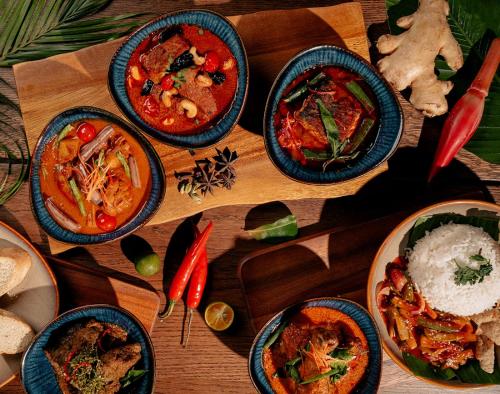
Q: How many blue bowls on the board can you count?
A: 3